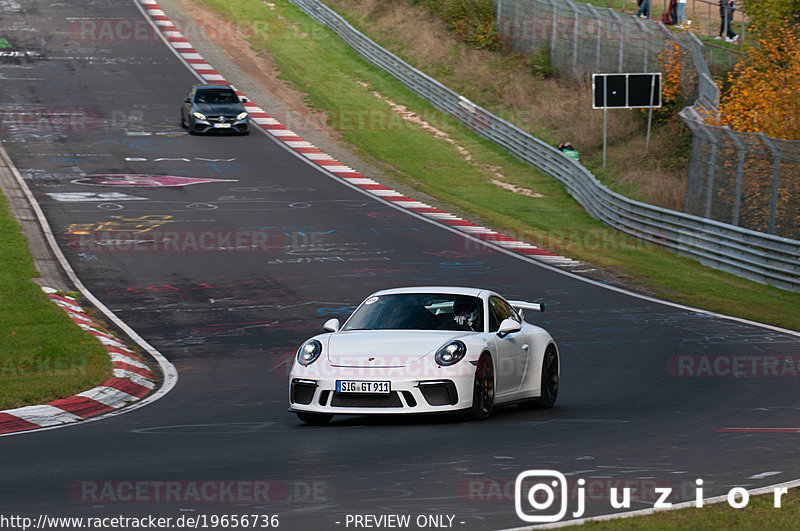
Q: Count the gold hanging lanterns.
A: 0